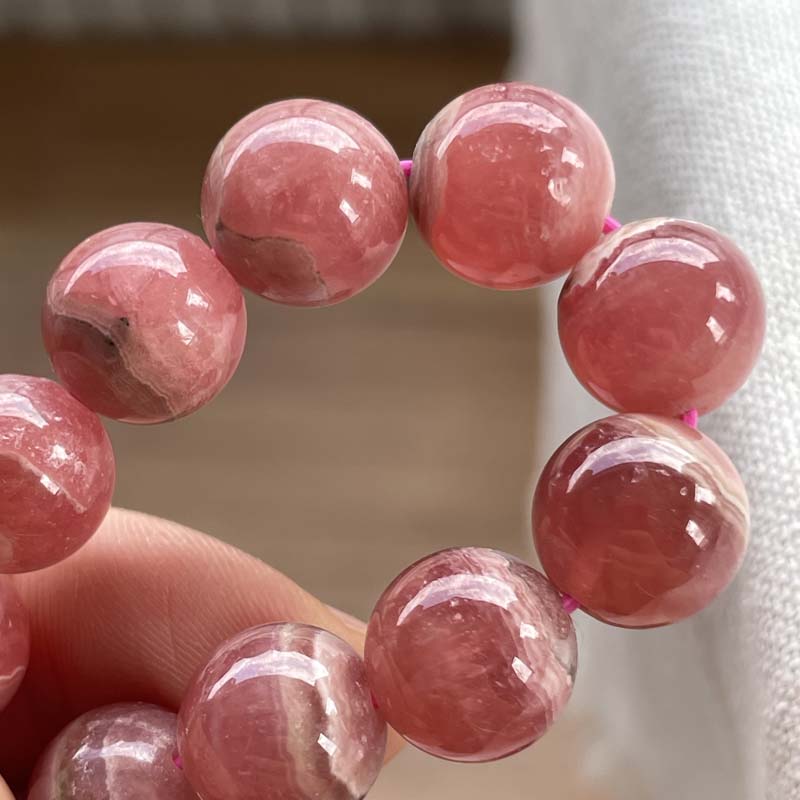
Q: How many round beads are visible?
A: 10